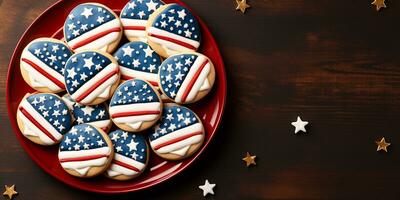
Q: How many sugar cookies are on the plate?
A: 13